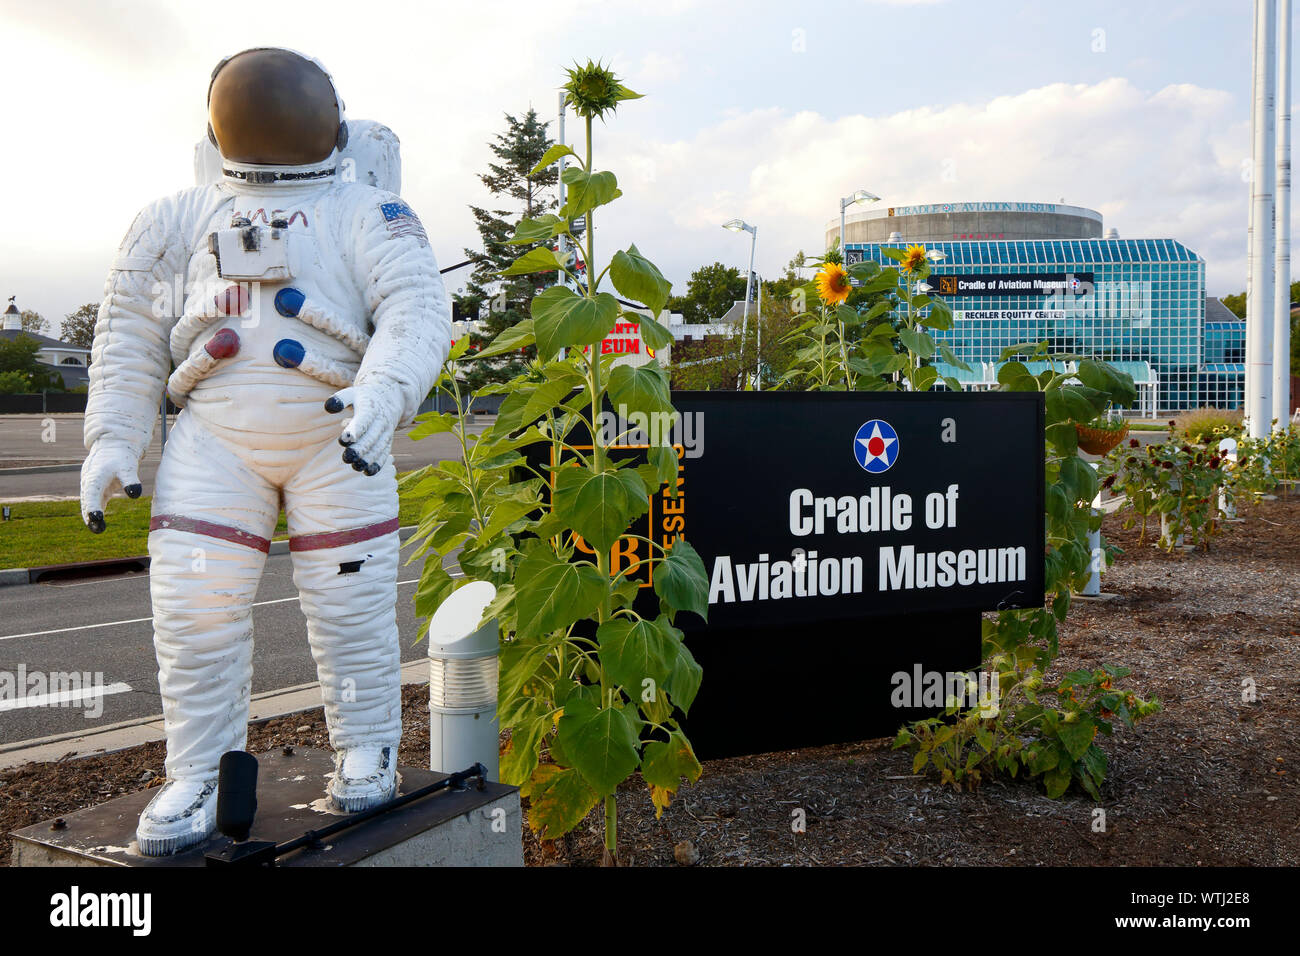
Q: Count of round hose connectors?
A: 4